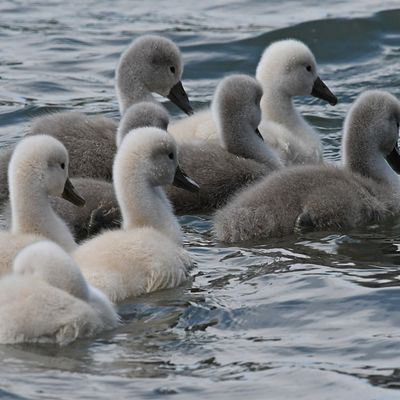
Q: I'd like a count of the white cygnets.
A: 4